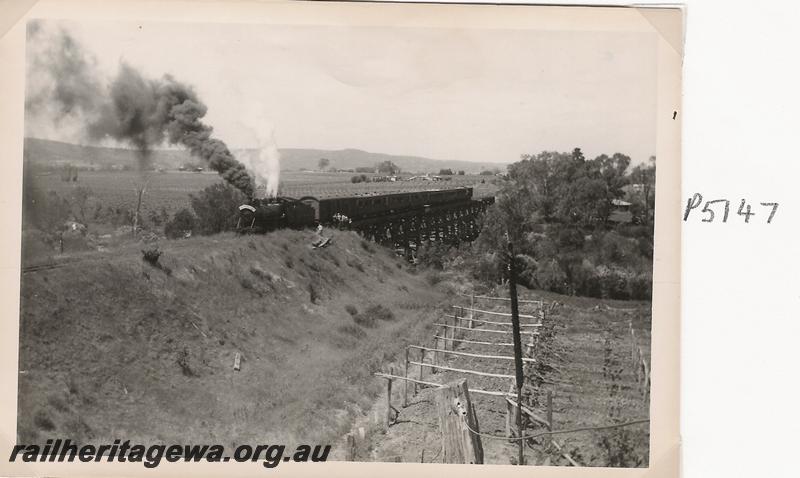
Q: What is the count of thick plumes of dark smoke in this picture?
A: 1